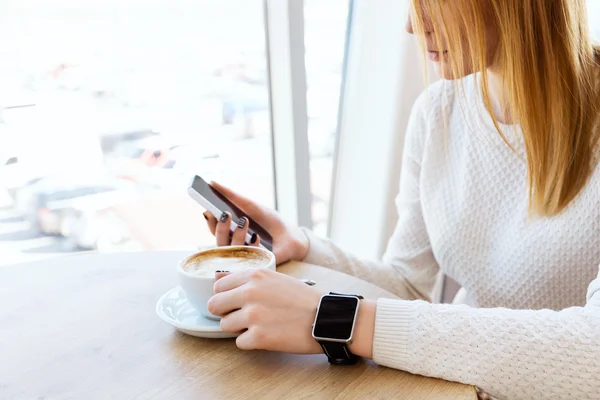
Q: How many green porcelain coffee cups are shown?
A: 0